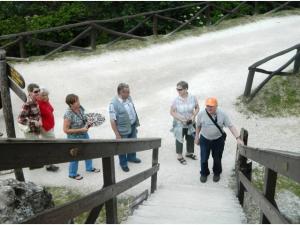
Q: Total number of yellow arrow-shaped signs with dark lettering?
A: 1